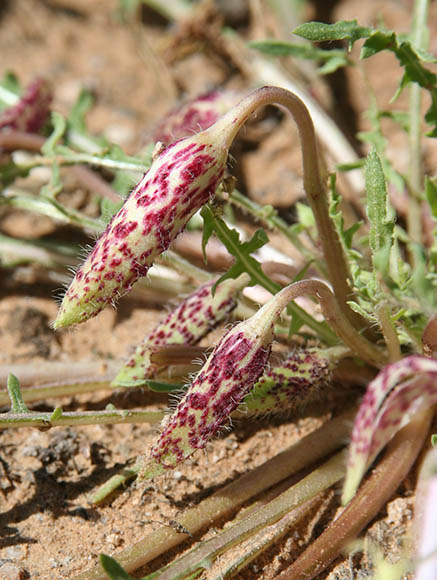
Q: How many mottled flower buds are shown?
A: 7